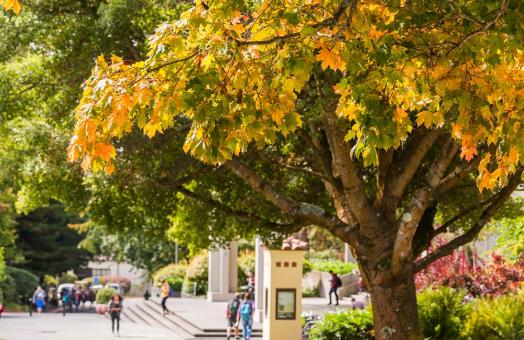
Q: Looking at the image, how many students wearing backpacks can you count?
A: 4